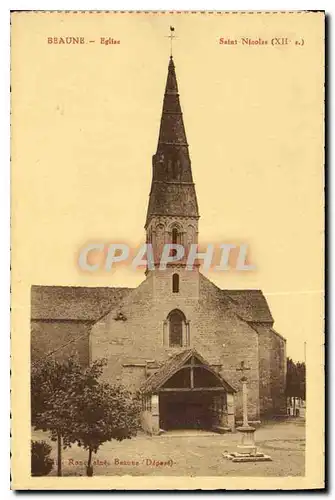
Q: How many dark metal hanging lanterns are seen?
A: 0